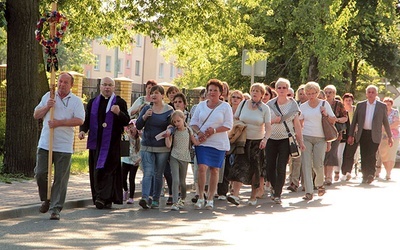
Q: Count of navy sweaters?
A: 1